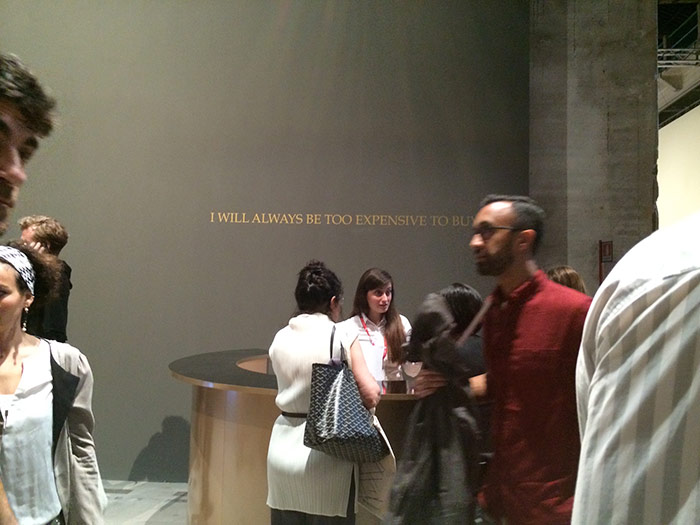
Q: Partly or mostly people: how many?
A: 9